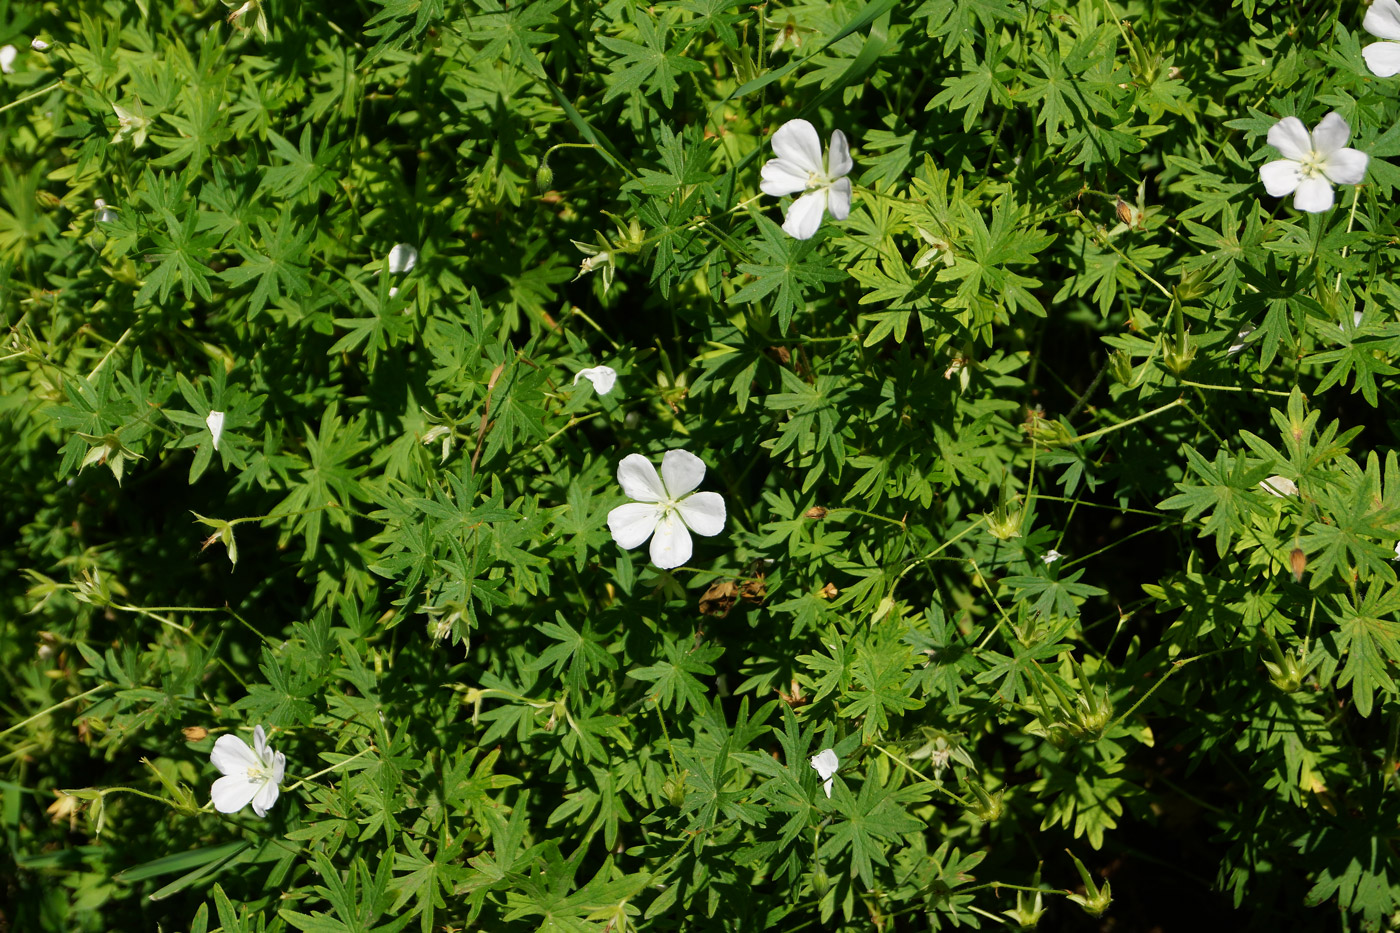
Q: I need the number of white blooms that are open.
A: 5